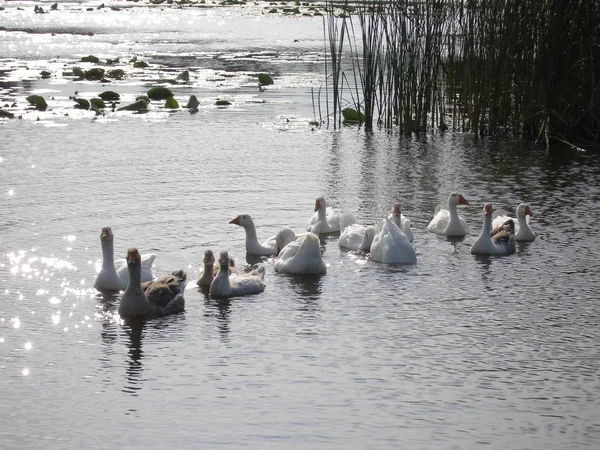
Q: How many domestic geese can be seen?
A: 13